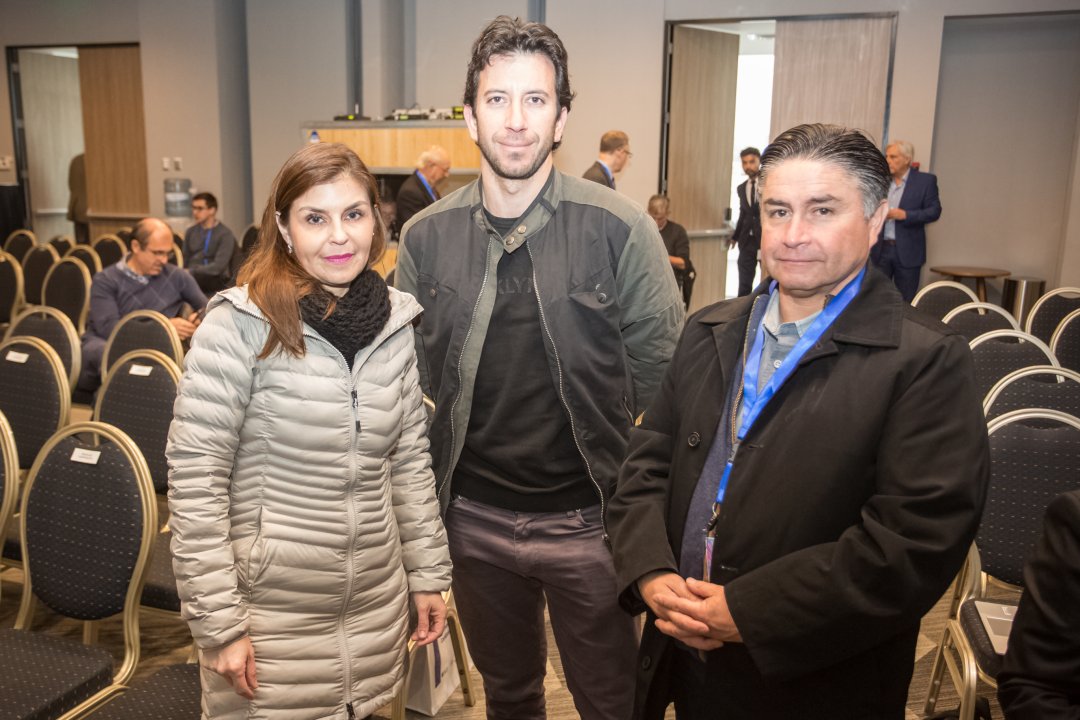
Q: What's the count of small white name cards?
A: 3